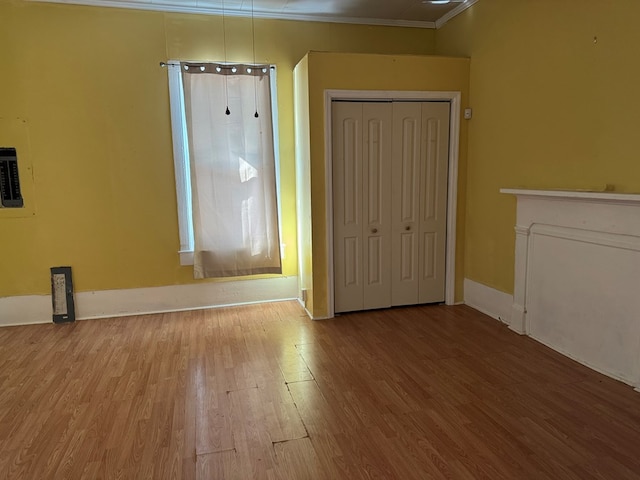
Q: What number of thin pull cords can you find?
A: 2